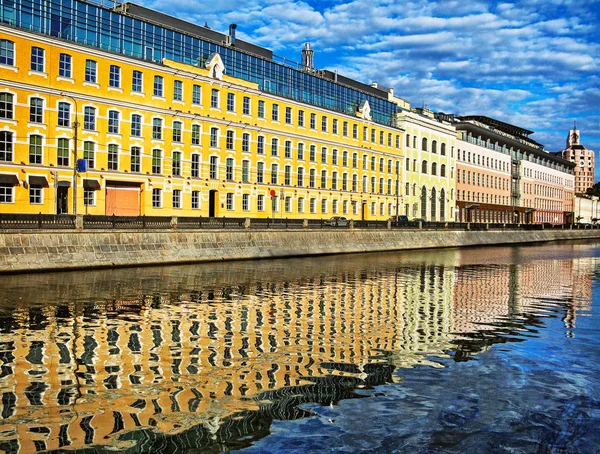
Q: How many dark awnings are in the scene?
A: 3